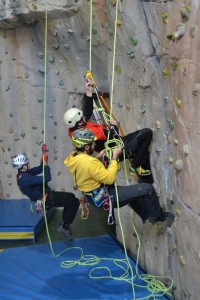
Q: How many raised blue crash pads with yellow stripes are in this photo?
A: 1